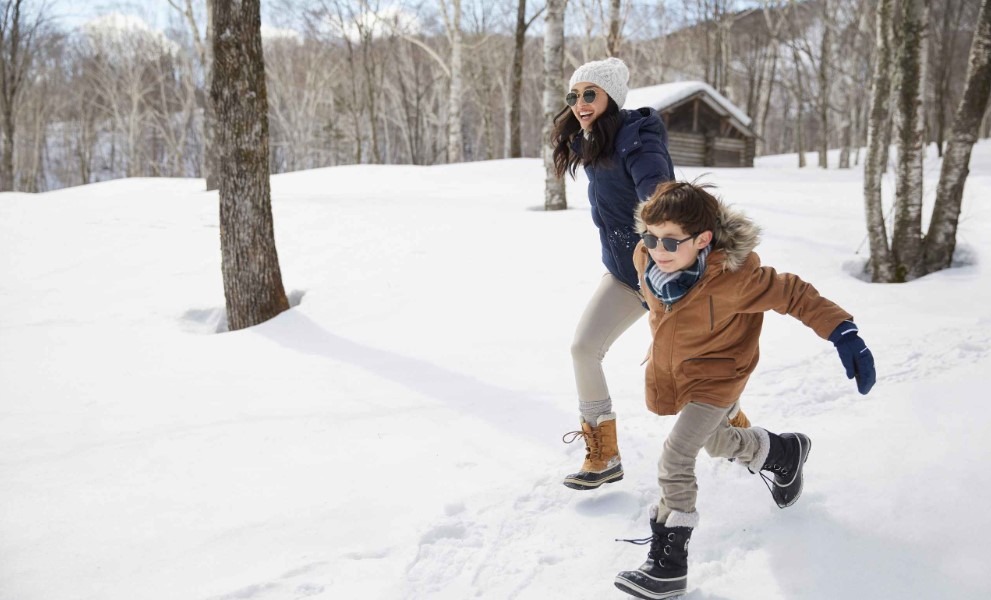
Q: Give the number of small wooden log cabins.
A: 1